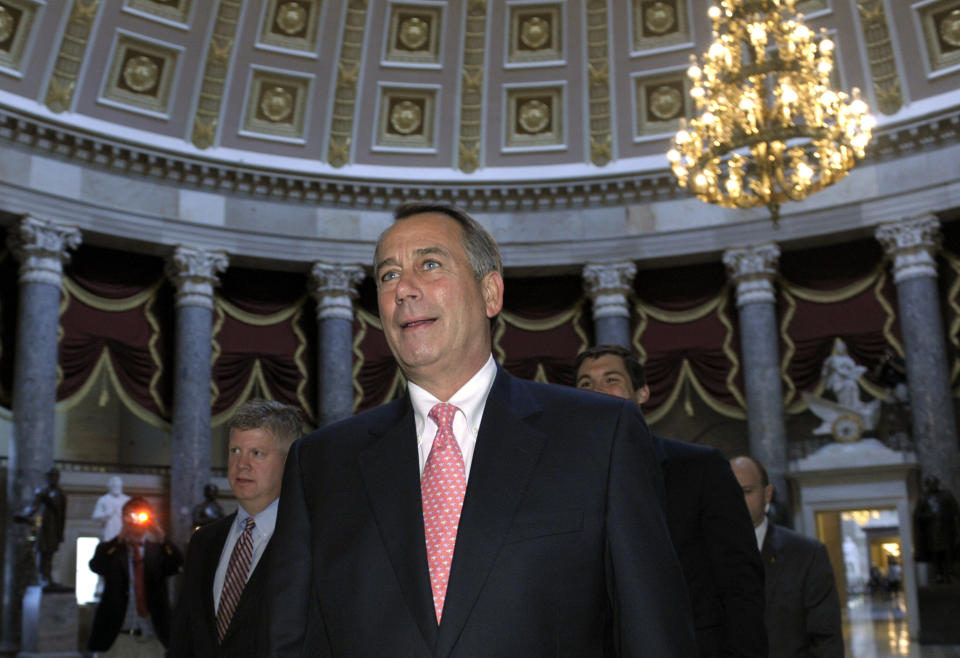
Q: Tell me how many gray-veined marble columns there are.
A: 6